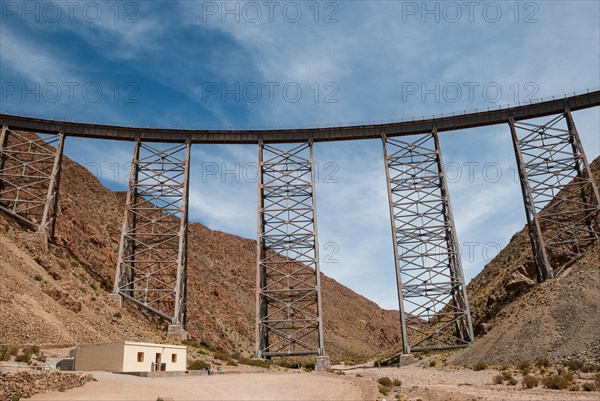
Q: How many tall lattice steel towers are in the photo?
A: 5